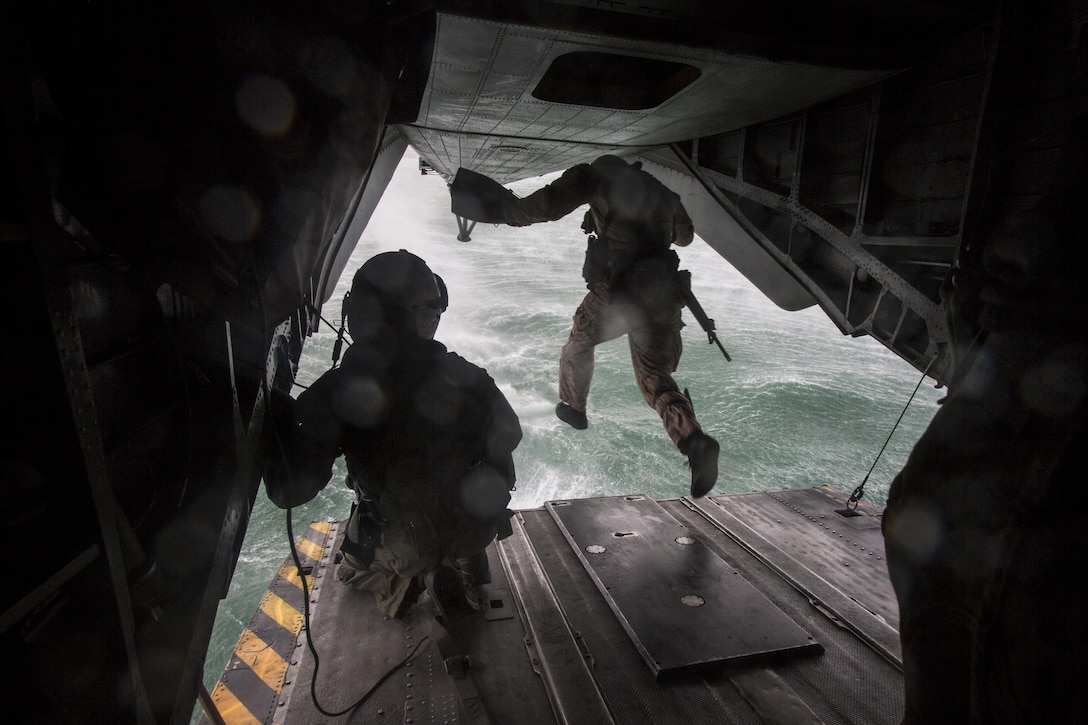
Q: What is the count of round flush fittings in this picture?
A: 3